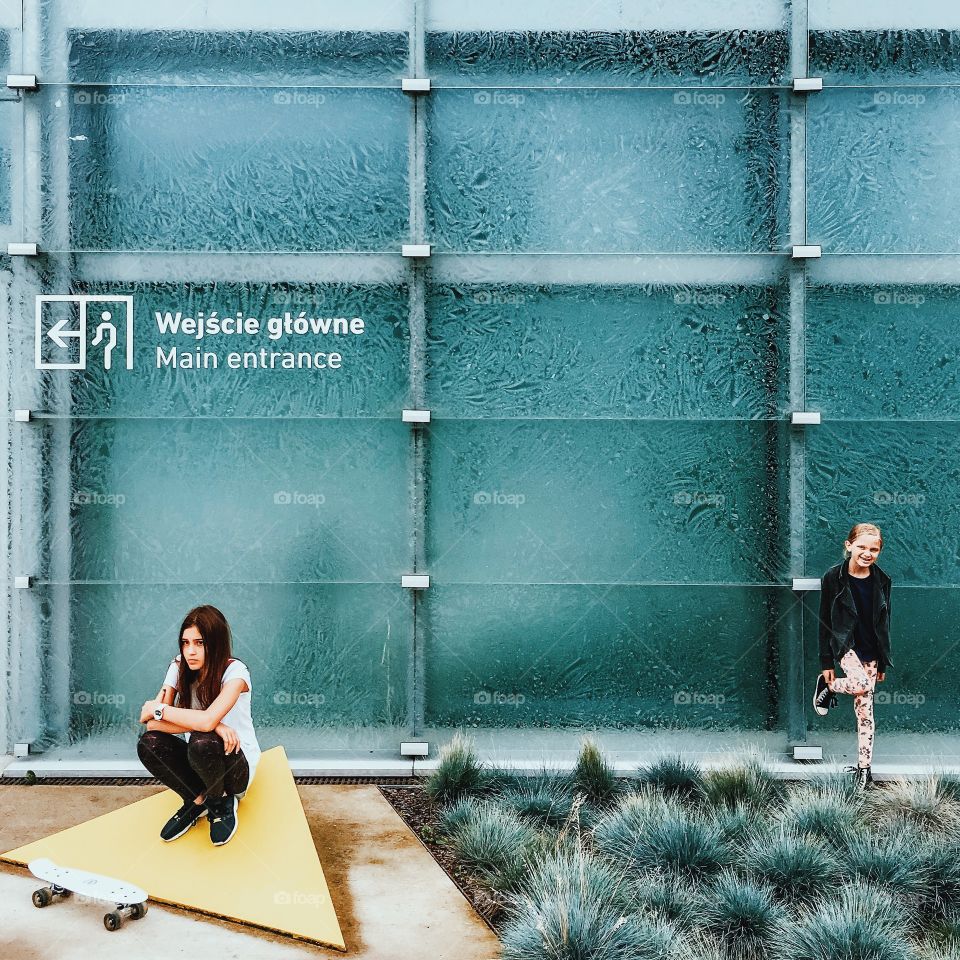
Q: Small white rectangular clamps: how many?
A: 15